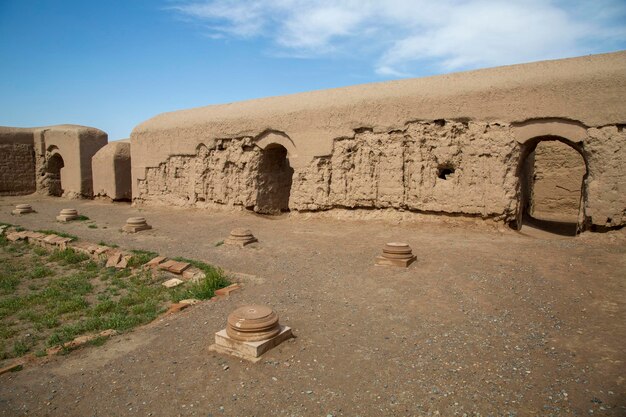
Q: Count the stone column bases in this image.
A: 6